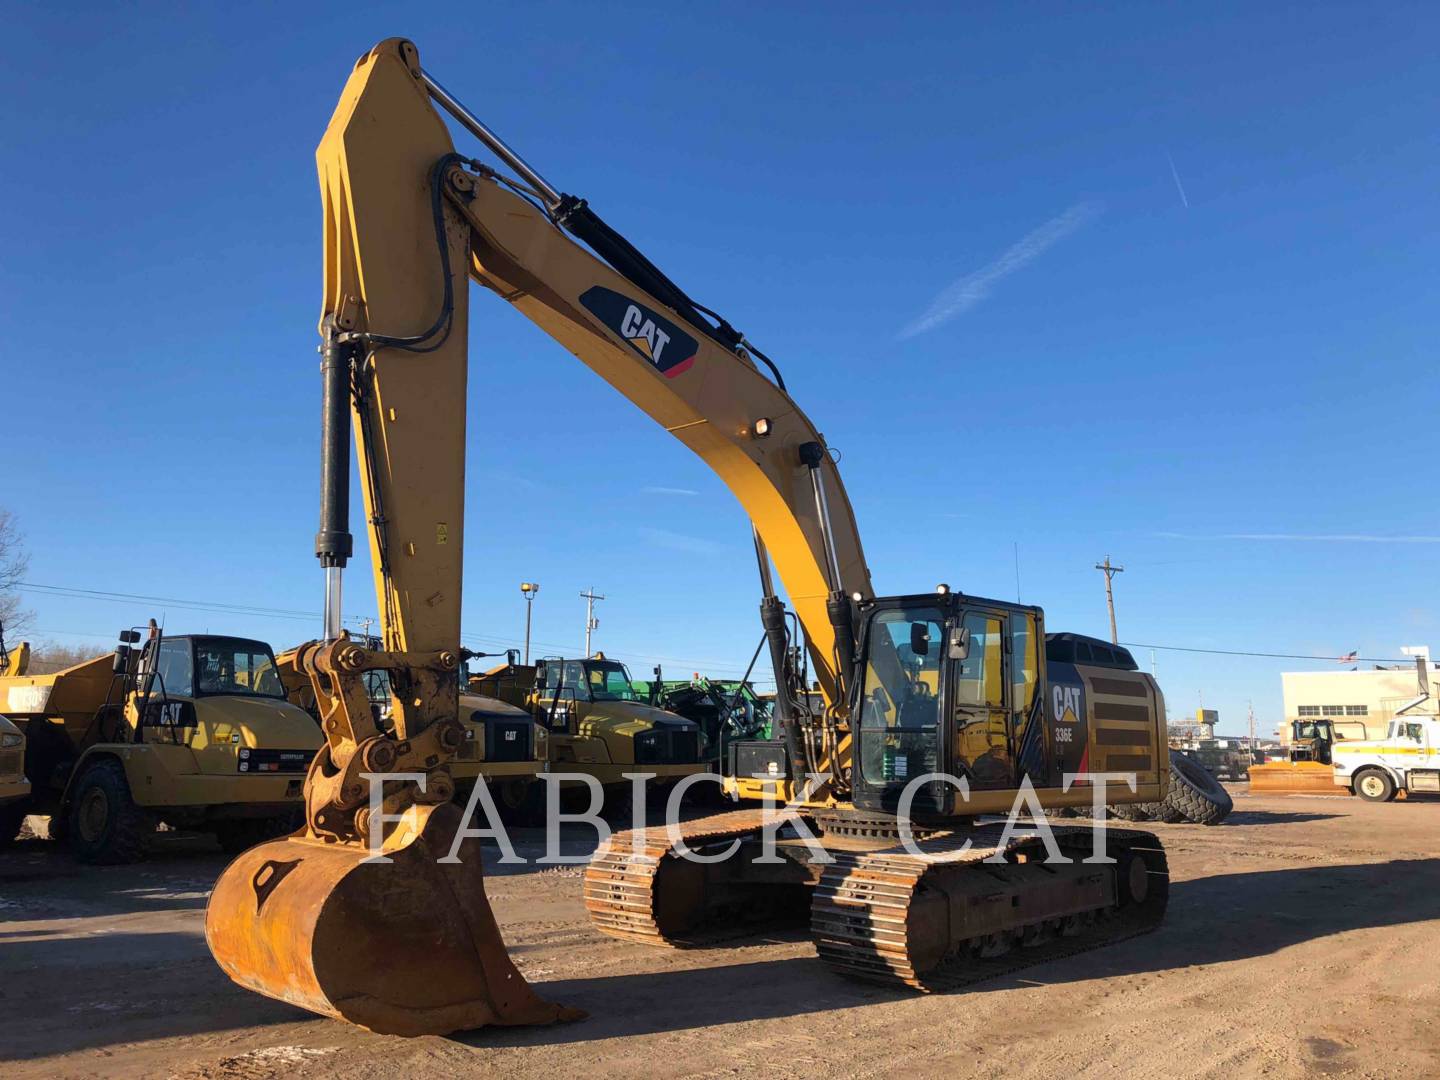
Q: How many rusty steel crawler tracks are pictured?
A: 2